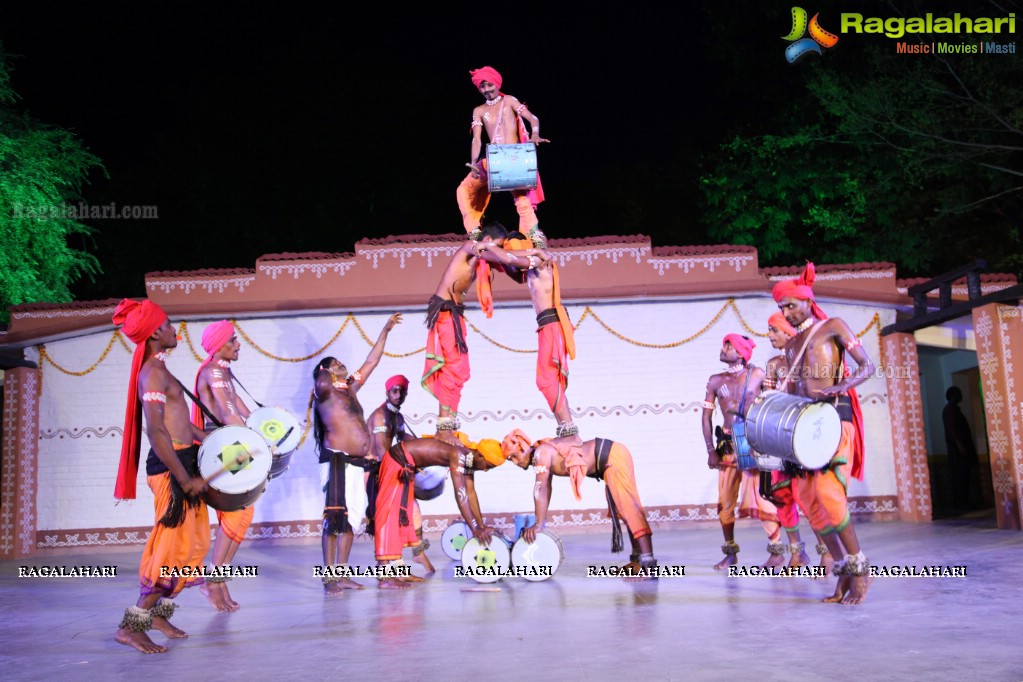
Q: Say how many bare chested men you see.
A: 12